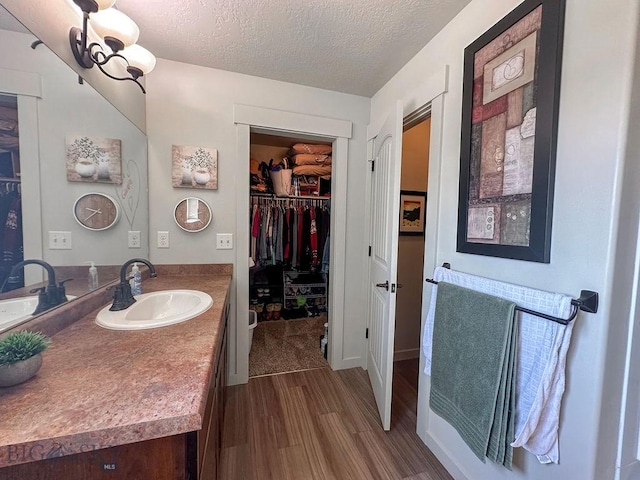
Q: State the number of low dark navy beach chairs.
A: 0